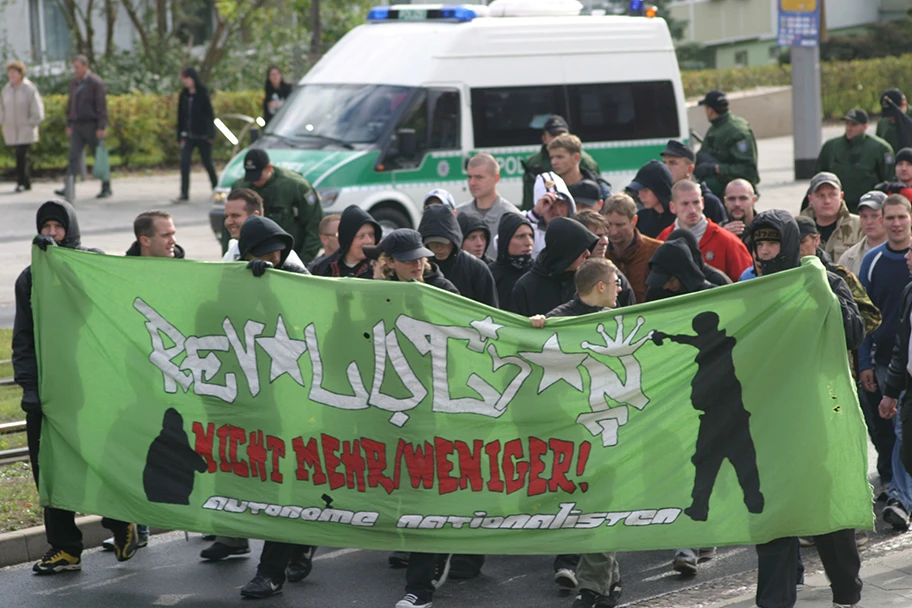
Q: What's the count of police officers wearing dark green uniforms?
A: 5